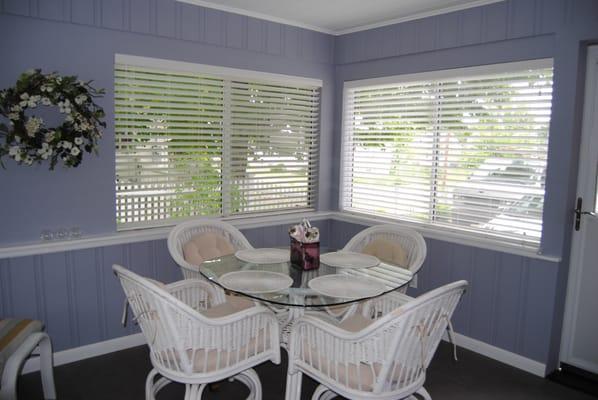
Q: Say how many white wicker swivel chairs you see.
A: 4